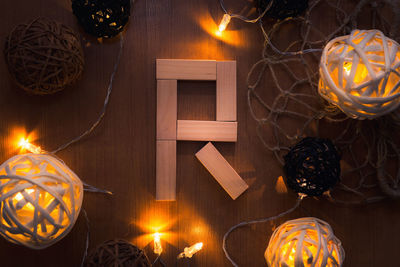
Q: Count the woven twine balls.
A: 8